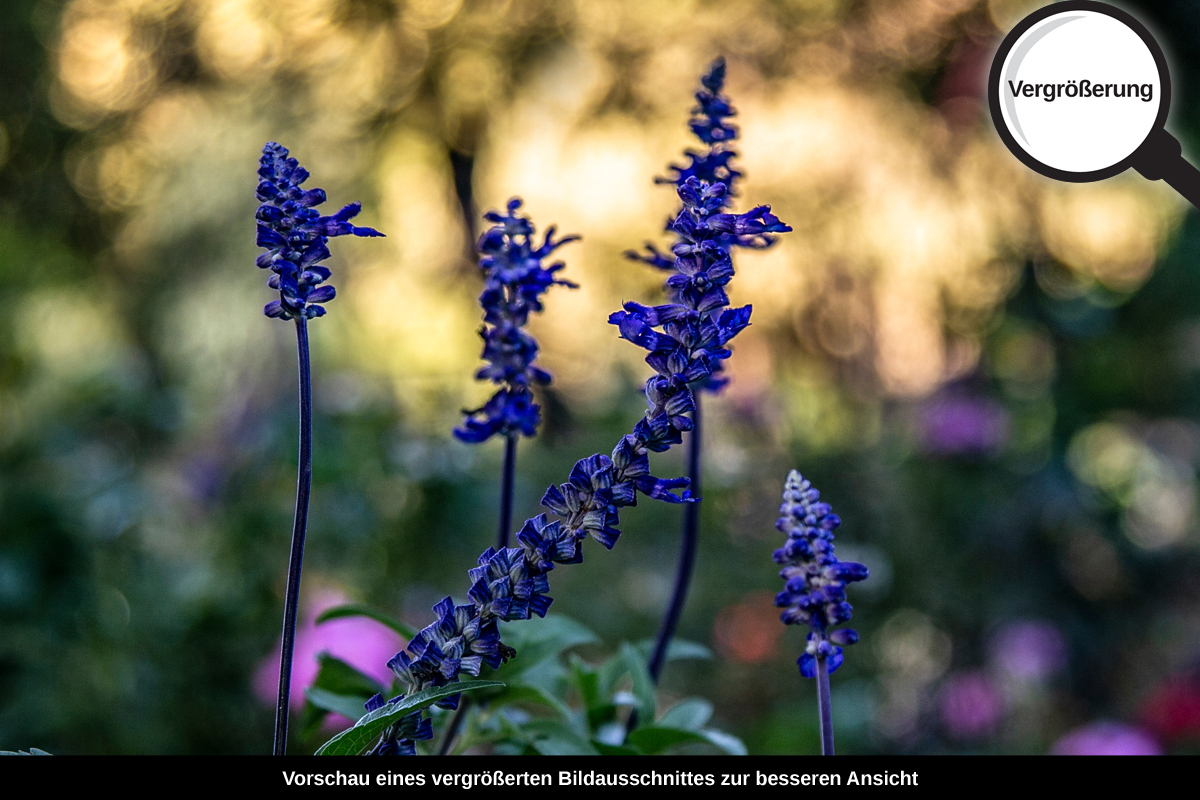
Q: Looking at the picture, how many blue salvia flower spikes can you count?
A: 5